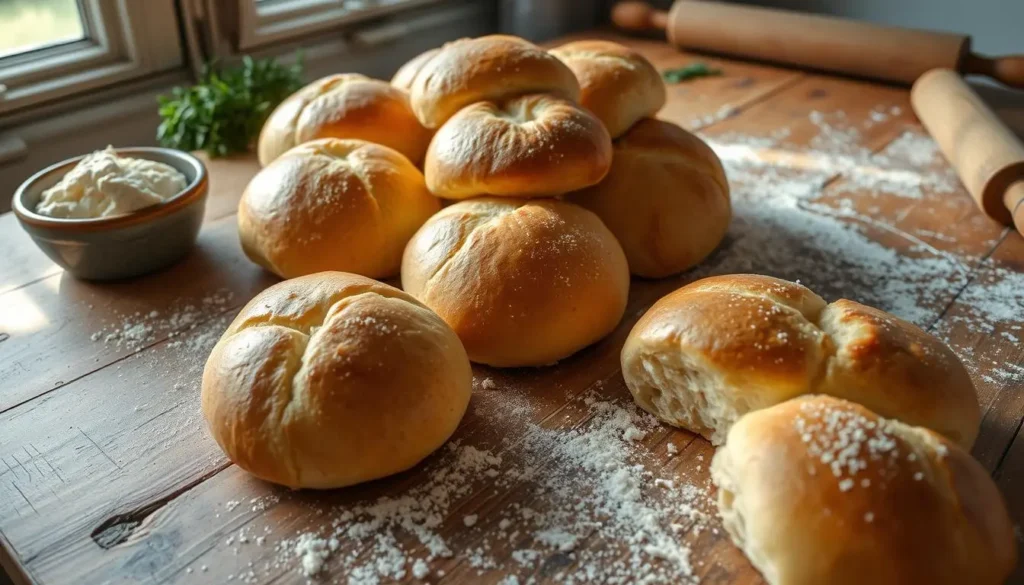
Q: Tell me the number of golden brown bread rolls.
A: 11